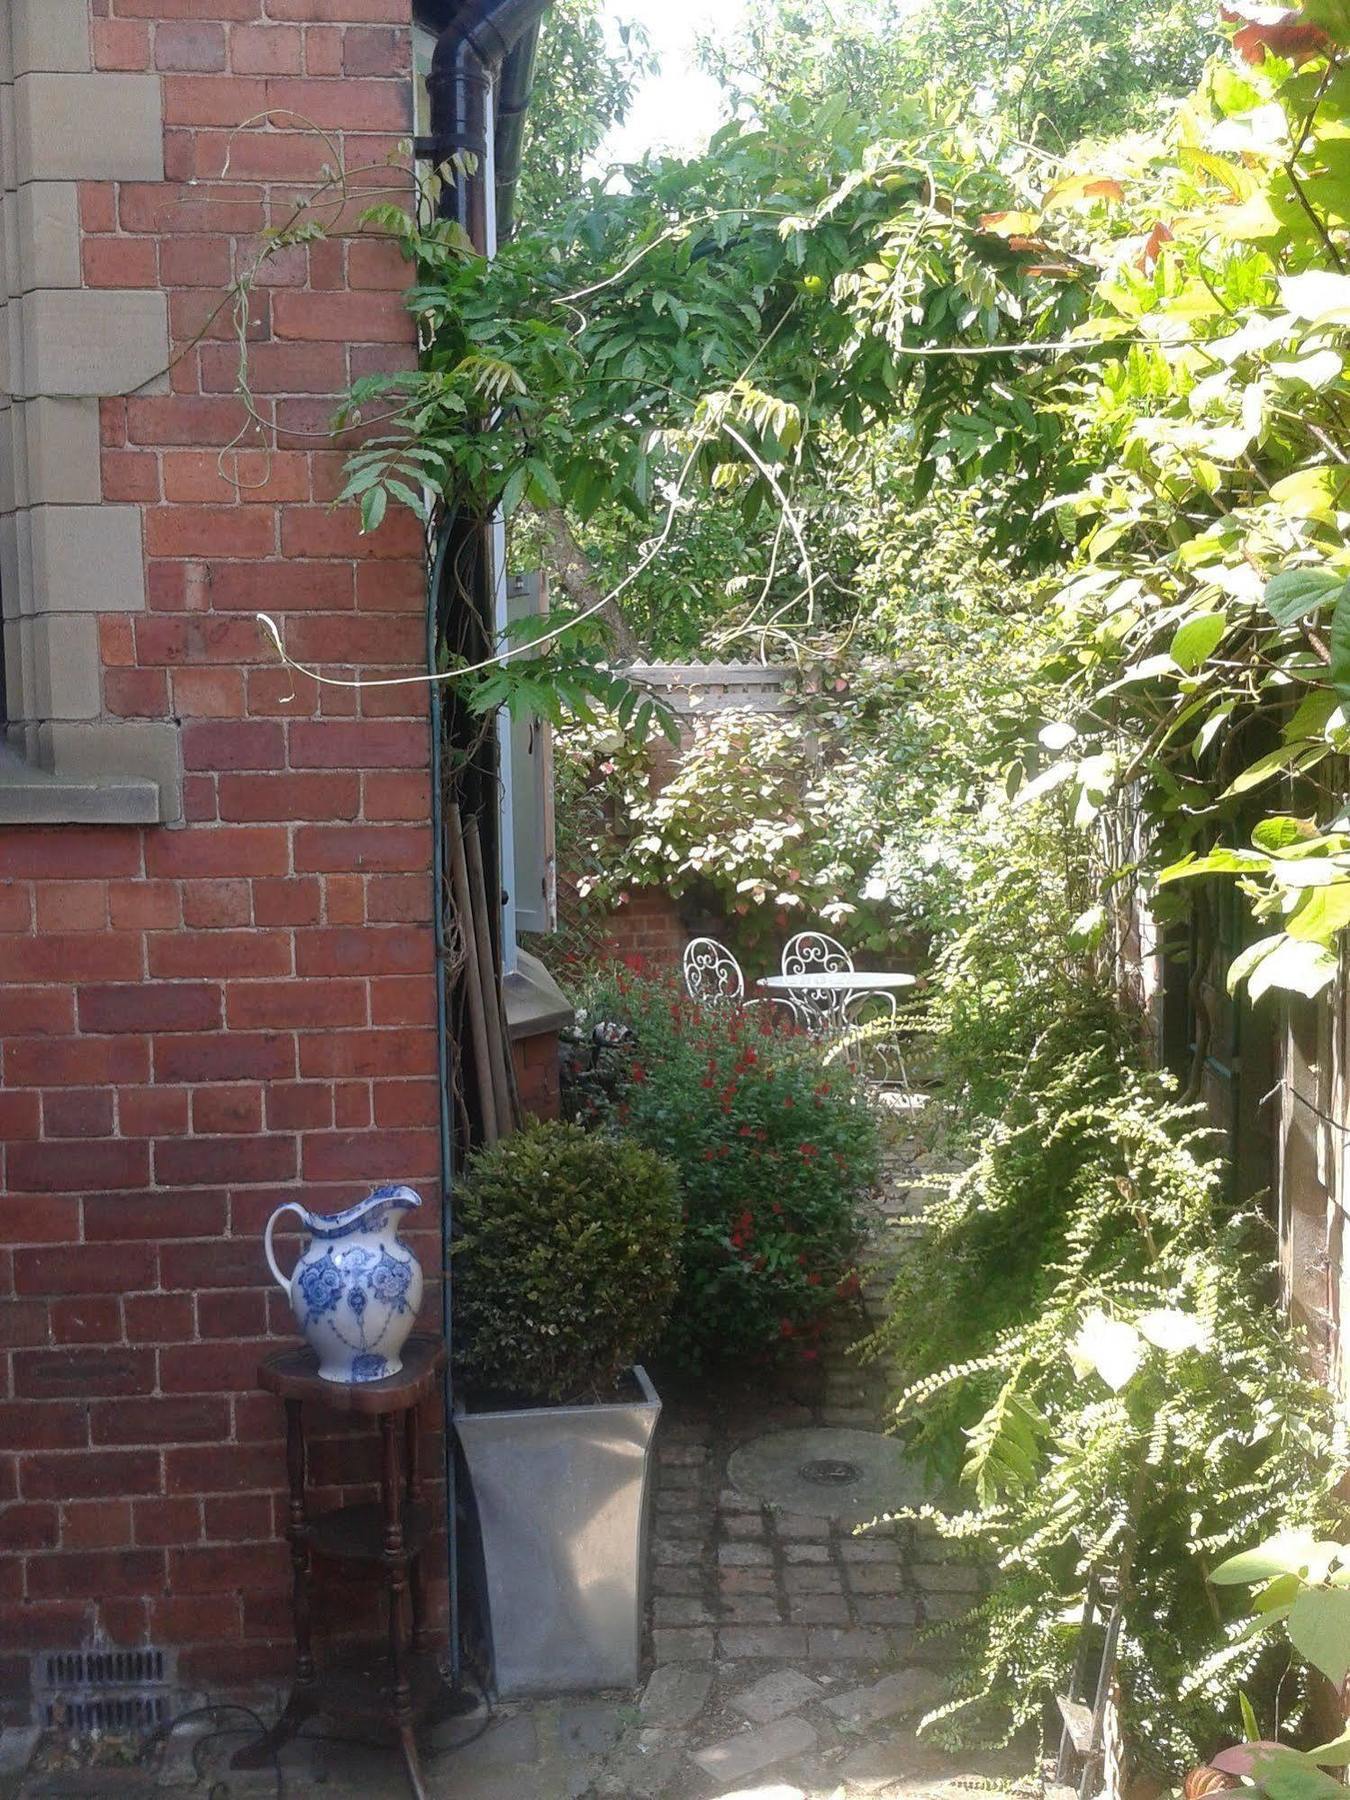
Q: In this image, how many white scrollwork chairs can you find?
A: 2